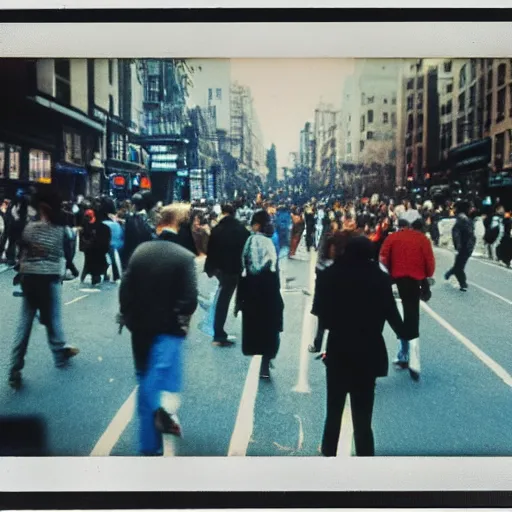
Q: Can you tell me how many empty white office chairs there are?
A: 0